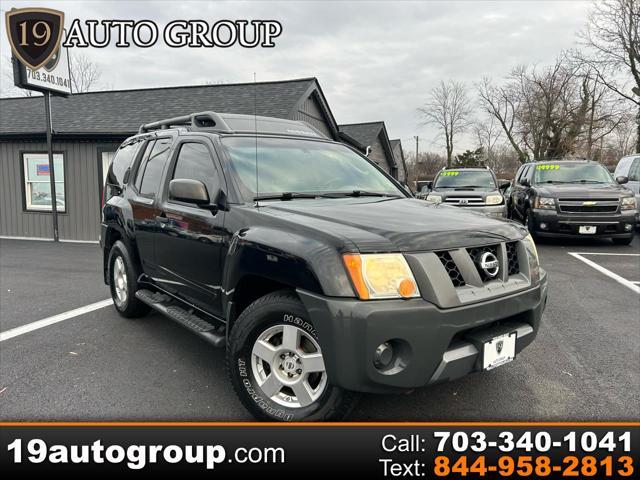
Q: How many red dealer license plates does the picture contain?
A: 0